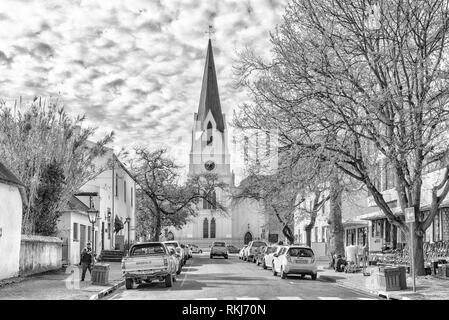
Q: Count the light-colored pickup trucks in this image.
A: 1